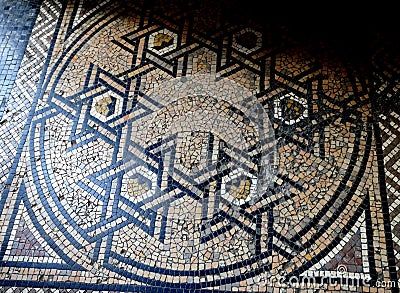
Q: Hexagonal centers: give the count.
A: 6